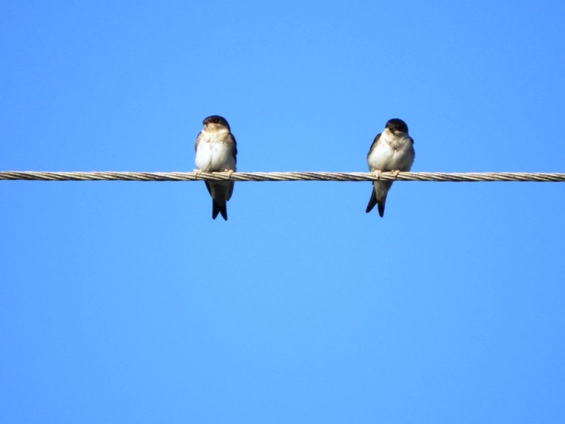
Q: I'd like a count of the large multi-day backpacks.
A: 0